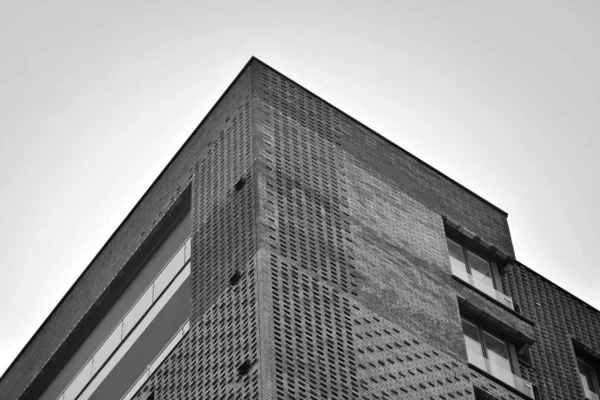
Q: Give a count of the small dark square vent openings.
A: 3